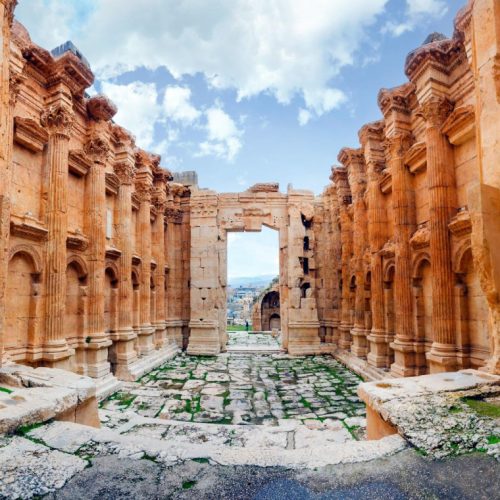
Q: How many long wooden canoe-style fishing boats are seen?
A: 0